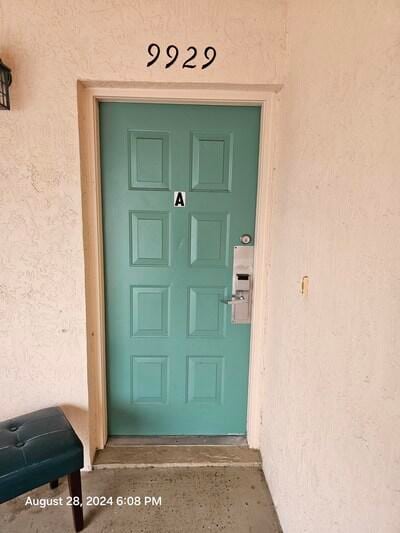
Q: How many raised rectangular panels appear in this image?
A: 8